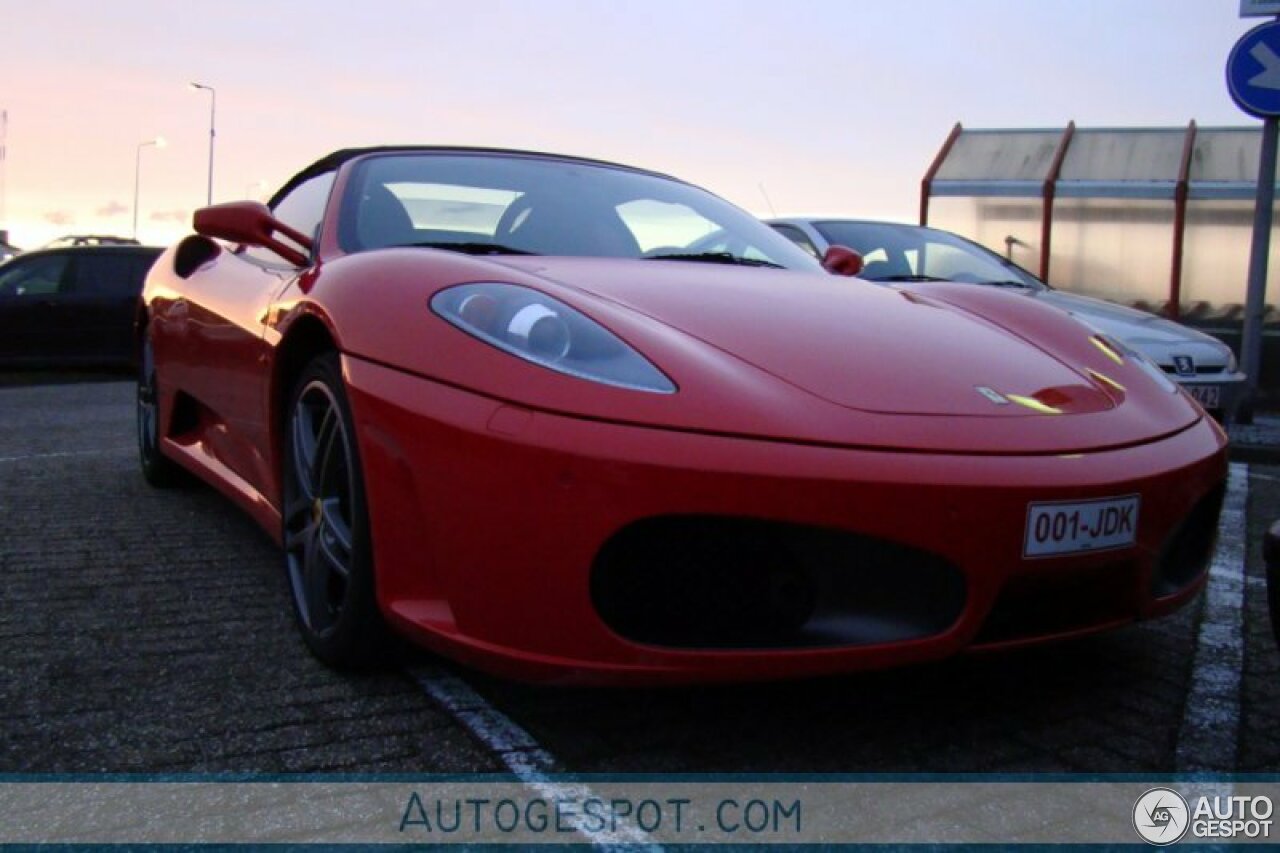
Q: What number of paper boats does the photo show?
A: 0